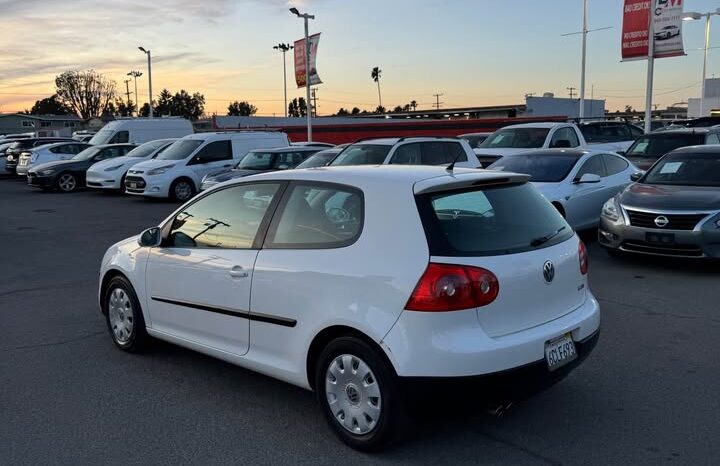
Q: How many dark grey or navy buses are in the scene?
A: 0